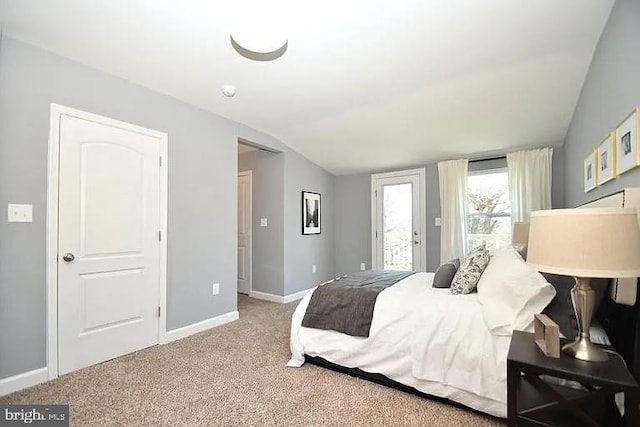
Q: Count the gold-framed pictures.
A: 3